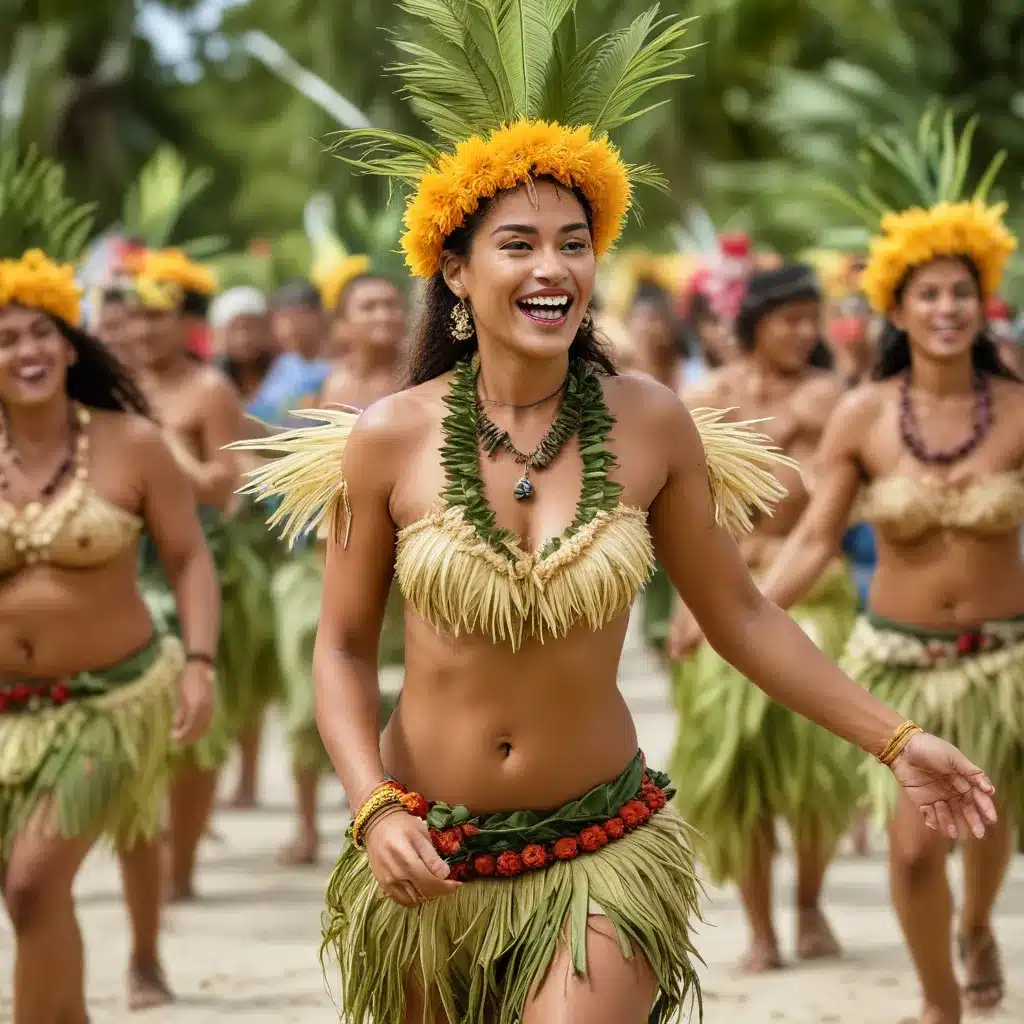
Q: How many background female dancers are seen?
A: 2